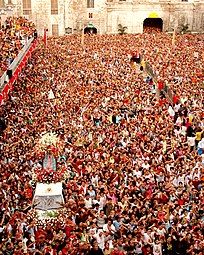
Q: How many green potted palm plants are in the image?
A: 2